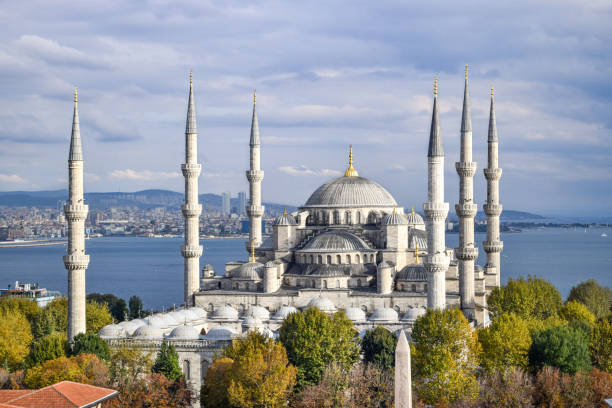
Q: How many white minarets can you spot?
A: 6